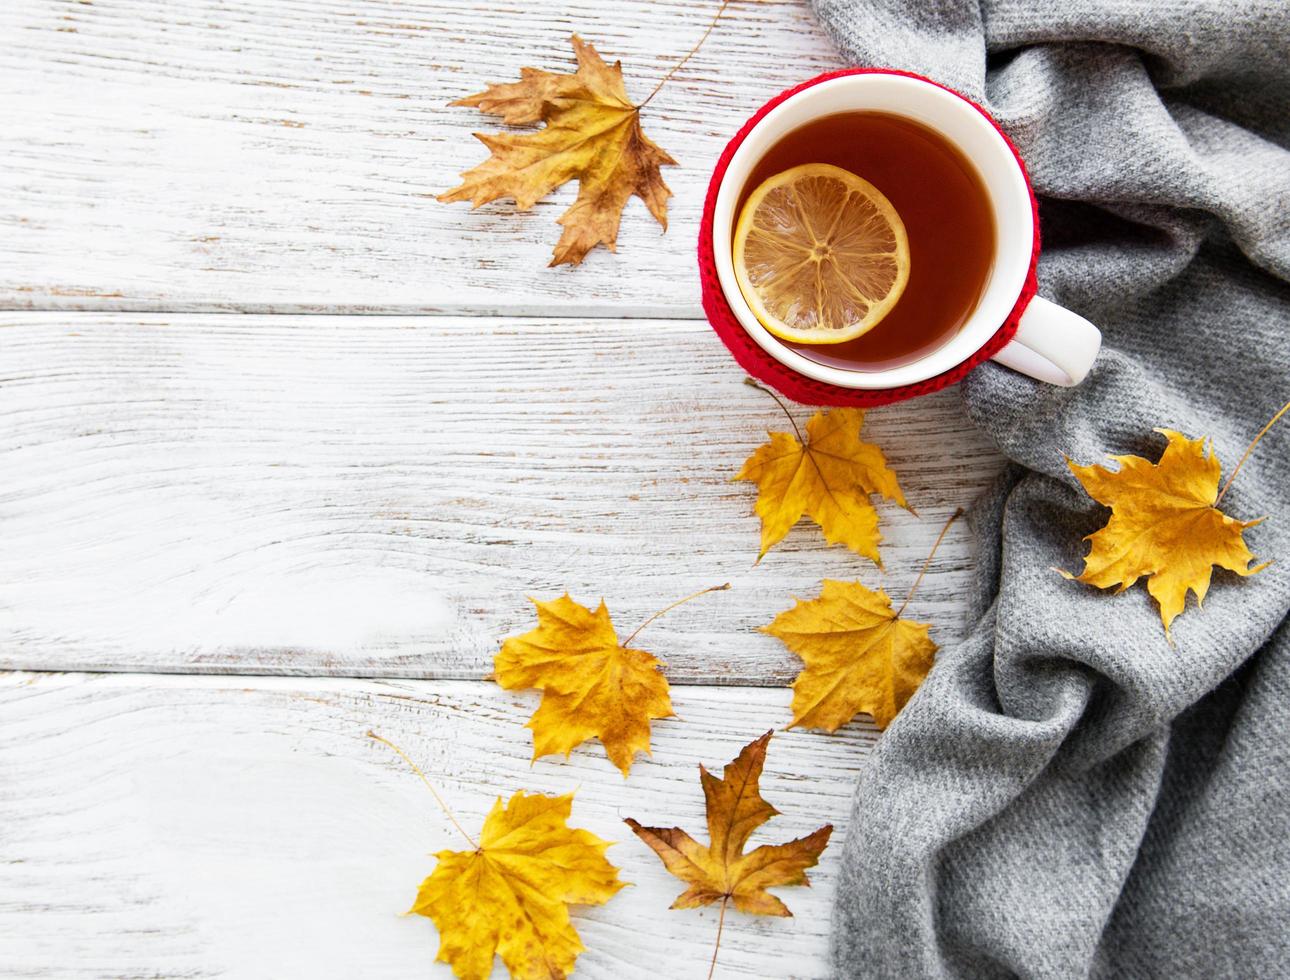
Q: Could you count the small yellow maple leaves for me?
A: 5